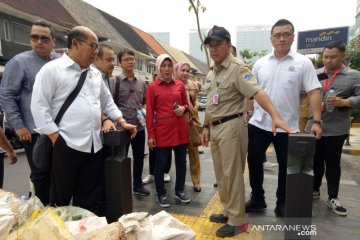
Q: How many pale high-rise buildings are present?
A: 3